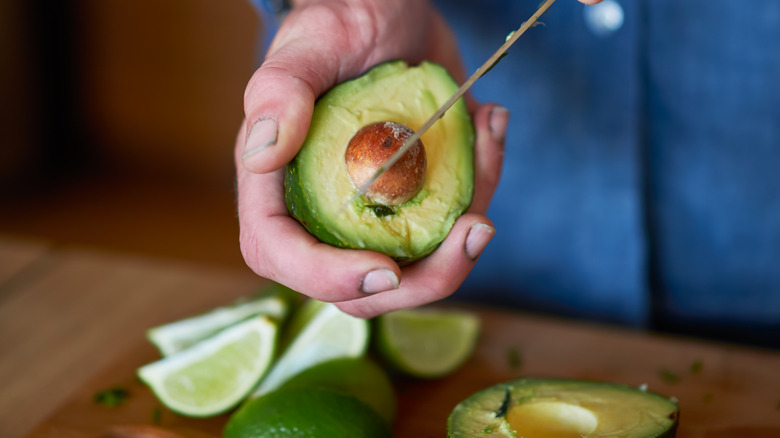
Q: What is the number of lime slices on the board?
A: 4